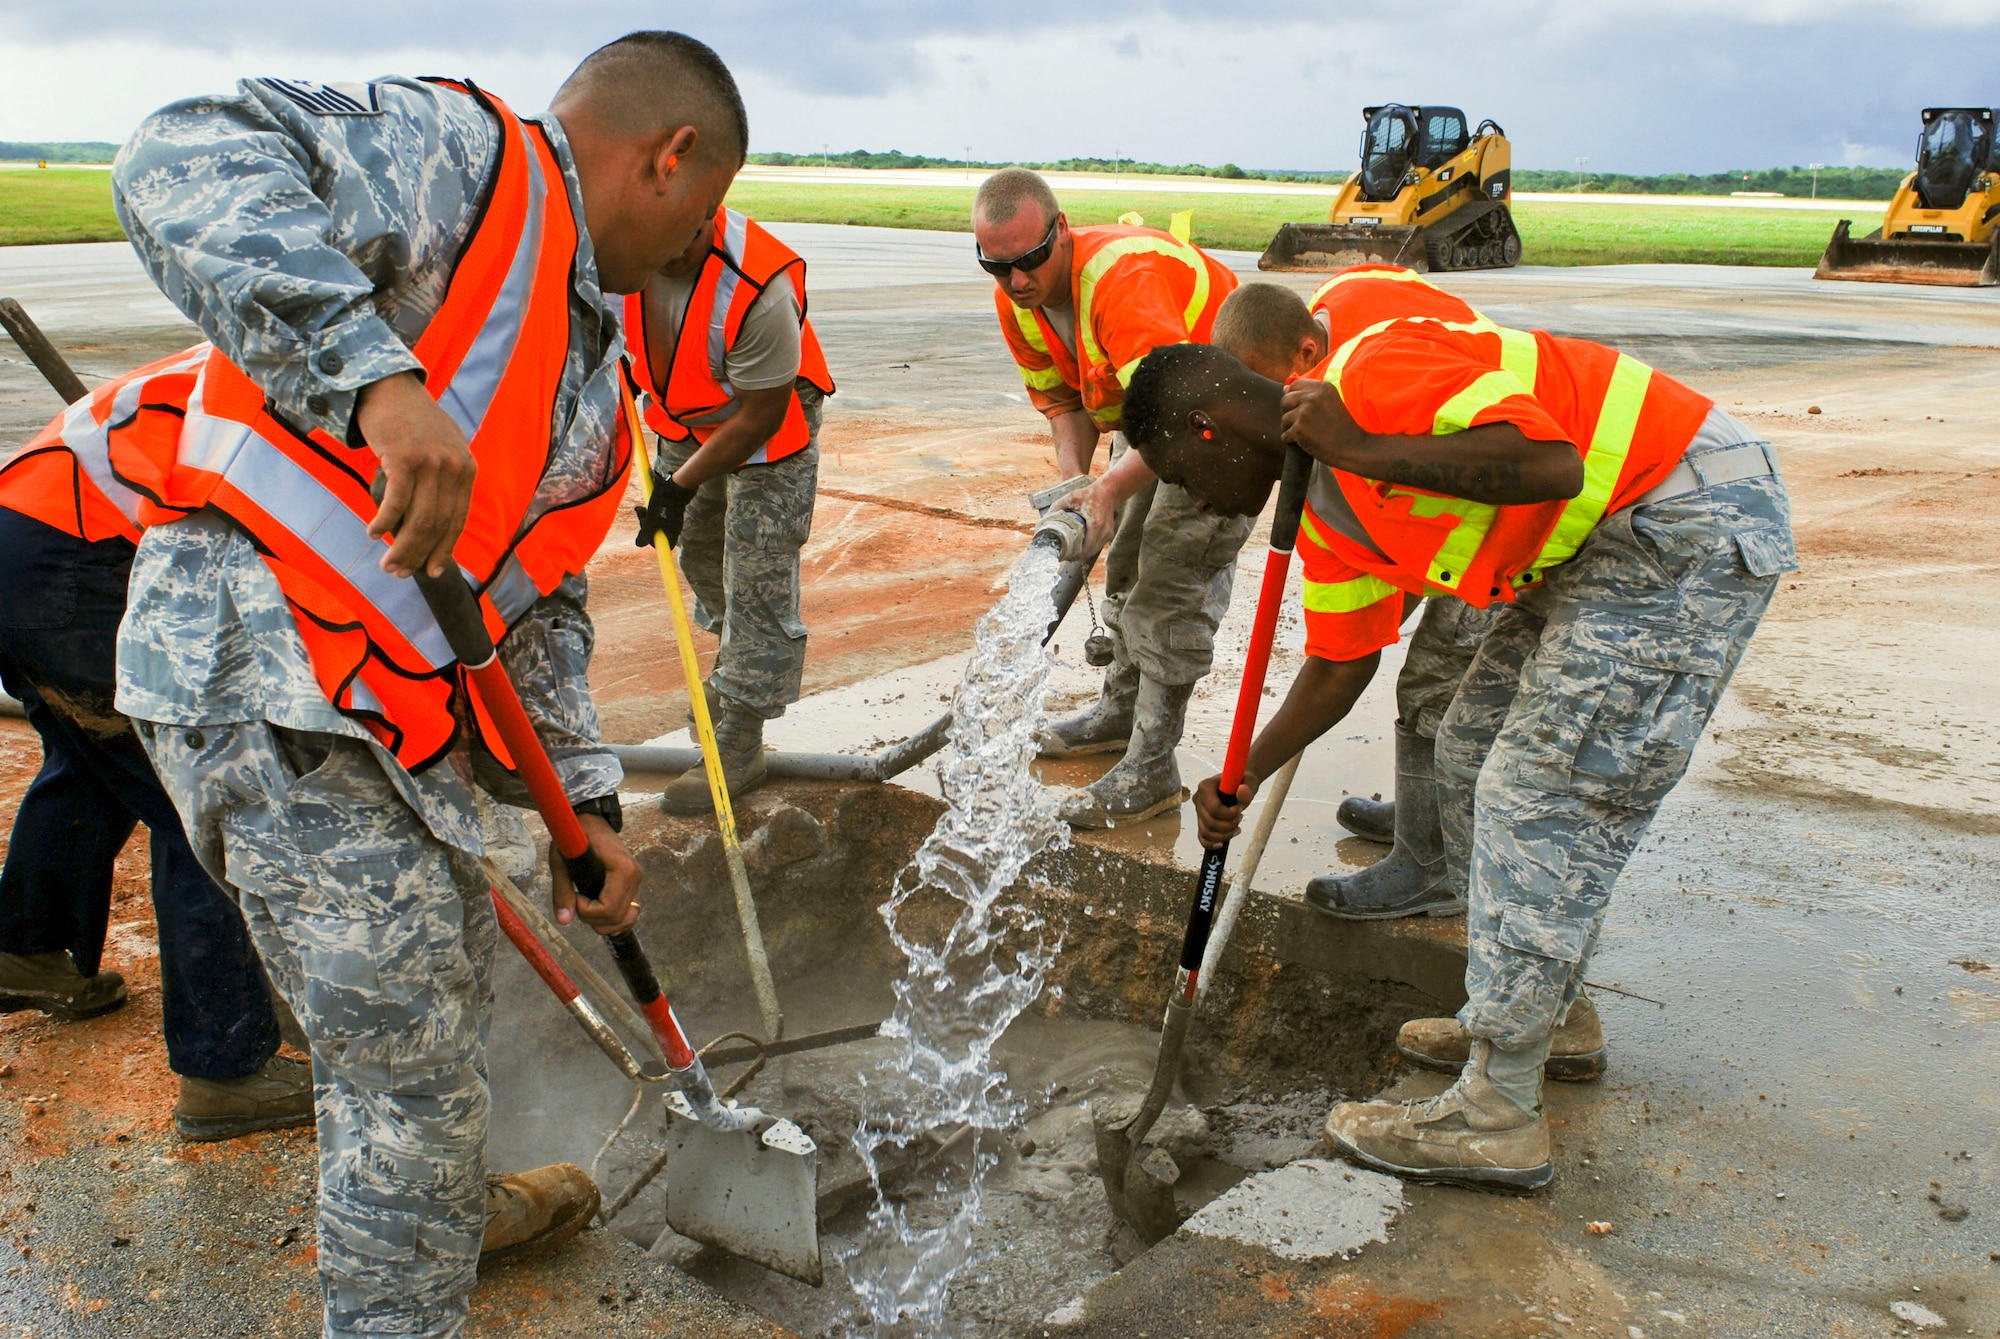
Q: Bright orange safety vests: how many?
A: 6